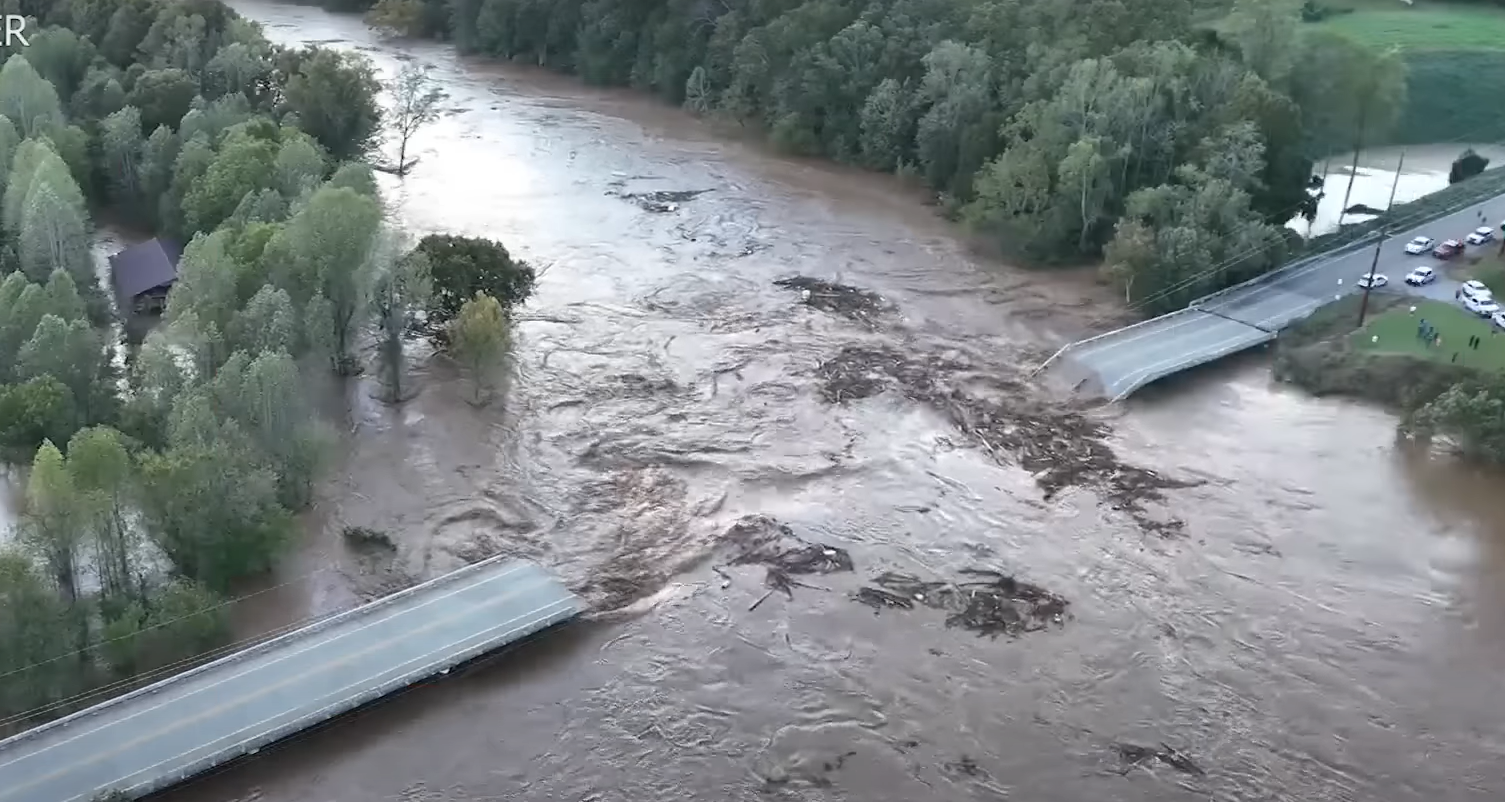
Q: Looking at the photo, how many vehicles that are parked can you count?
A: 8